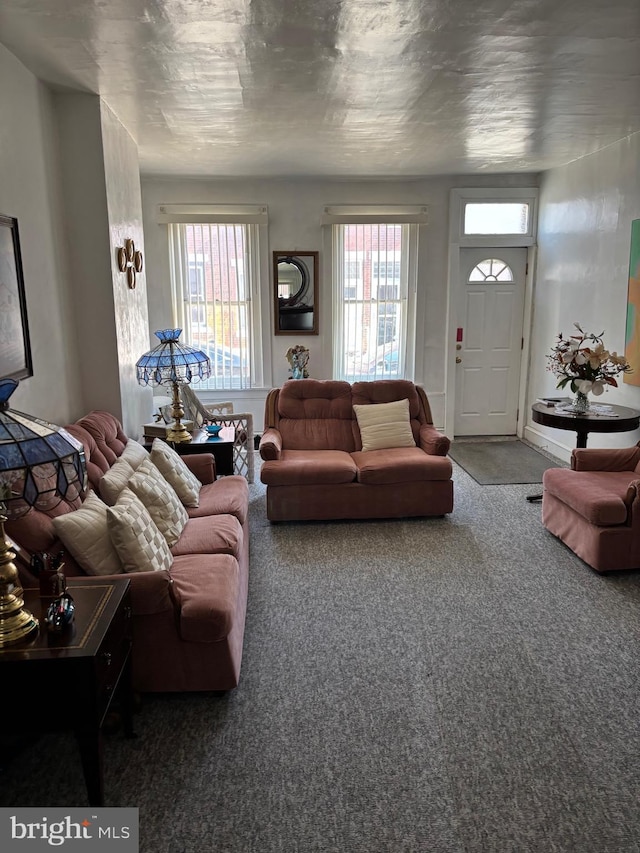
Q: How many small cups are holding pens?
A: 1